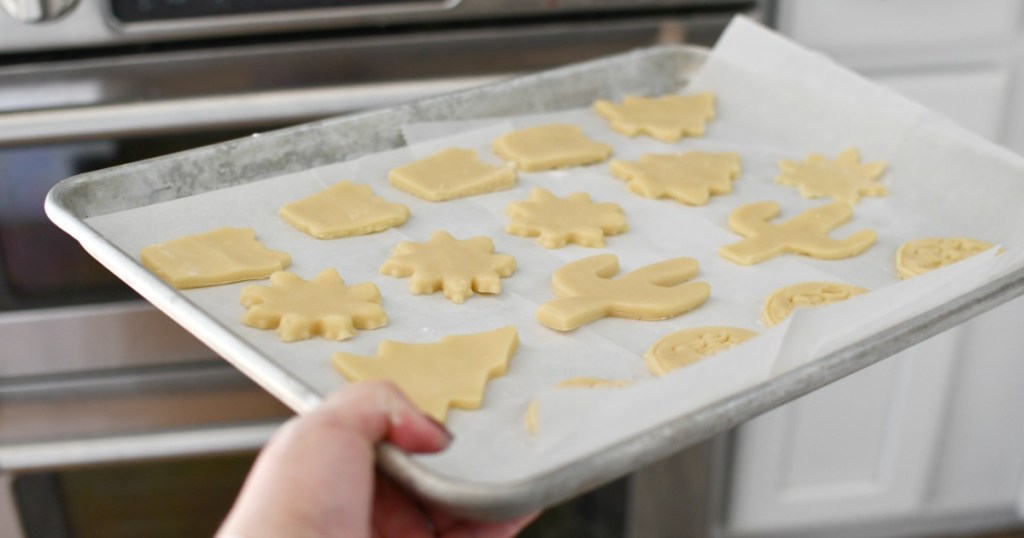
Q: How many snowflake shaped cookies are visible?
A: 4